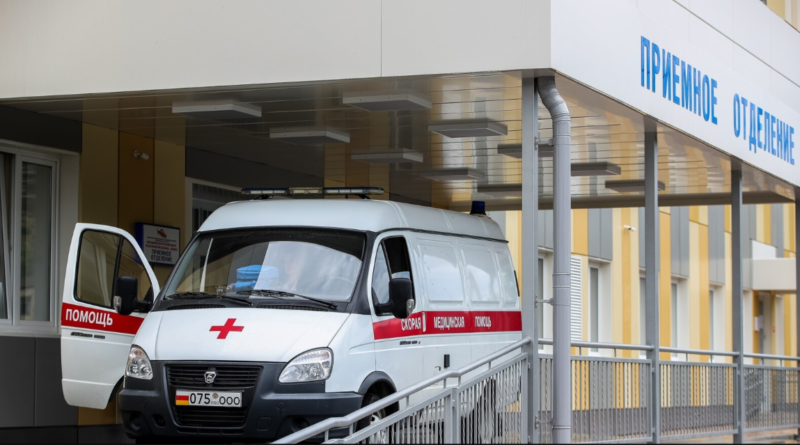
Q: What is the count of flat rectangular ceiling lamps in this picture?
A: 10